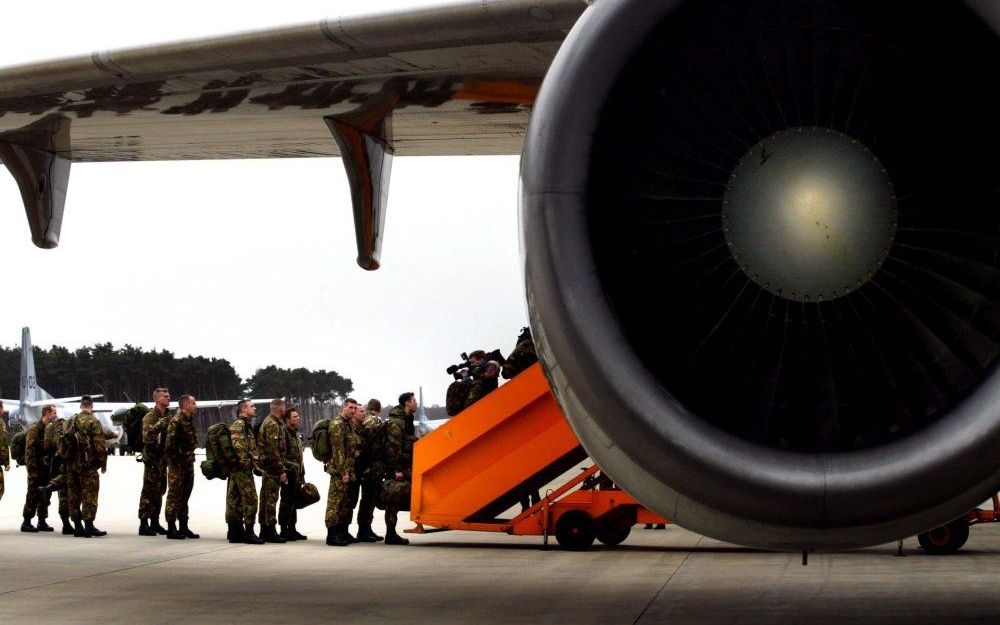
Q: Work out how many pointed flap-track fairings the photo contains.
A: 2